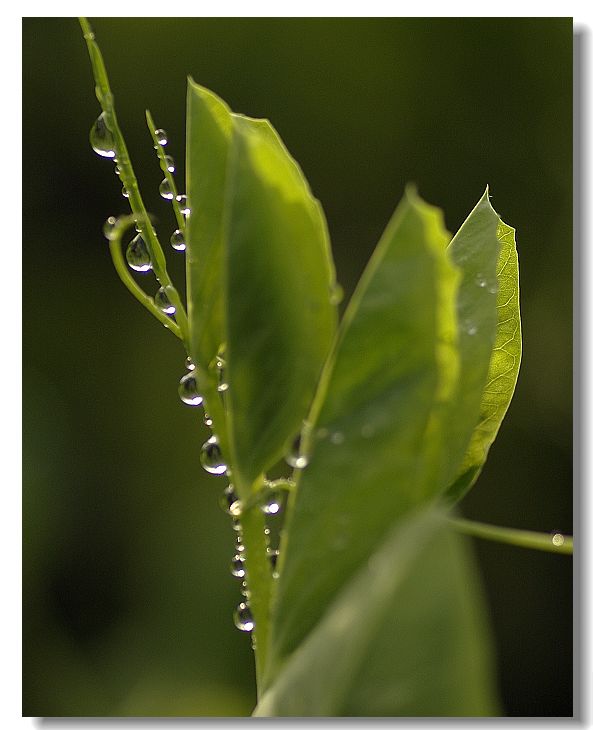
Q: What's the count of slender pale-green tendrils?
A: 3